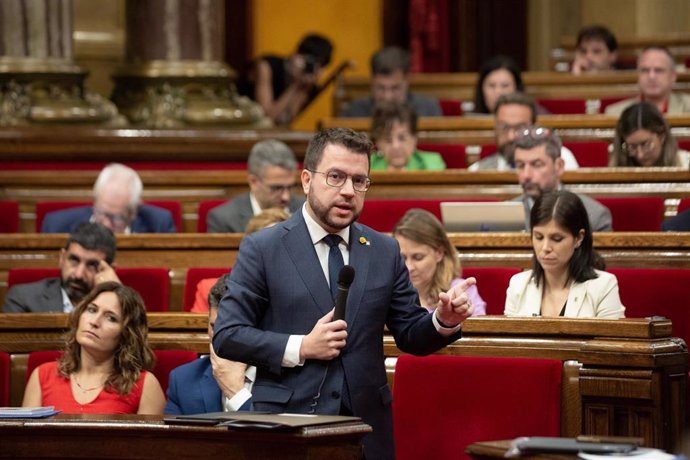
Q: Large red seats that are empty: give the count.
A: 1